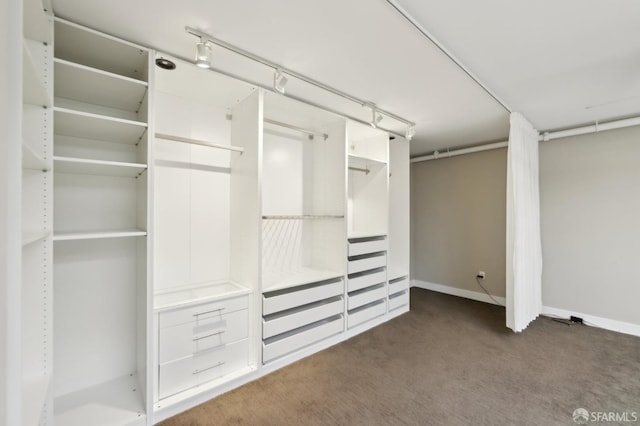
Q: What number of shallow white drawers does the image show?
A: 10